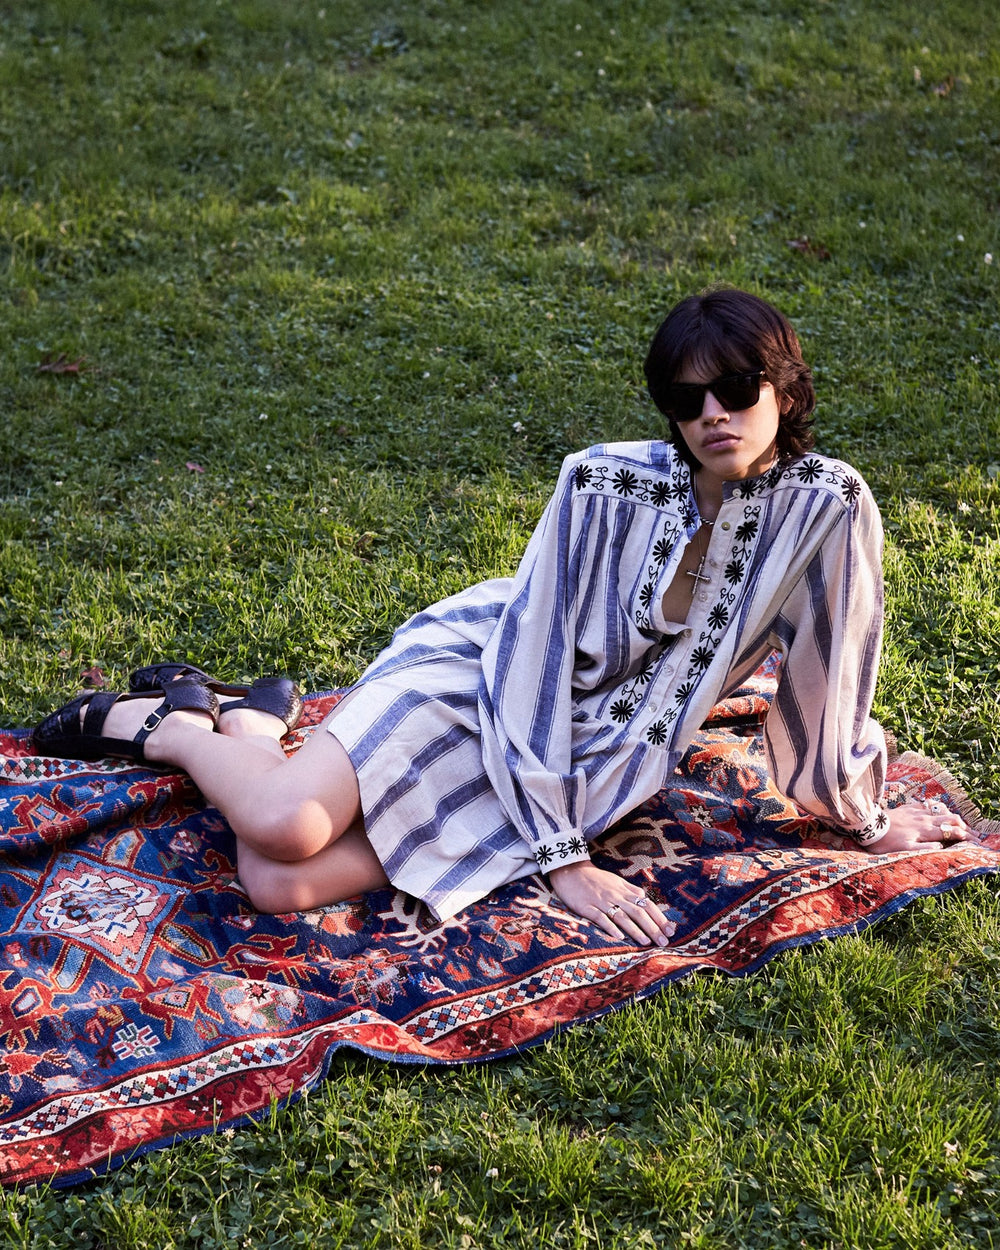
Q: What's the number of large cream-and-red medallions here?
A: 1